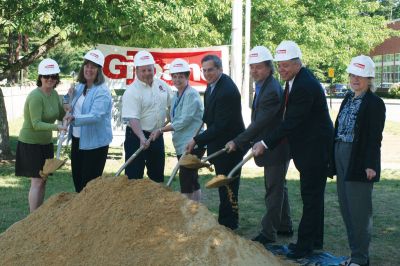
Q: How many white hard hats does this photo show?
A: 7